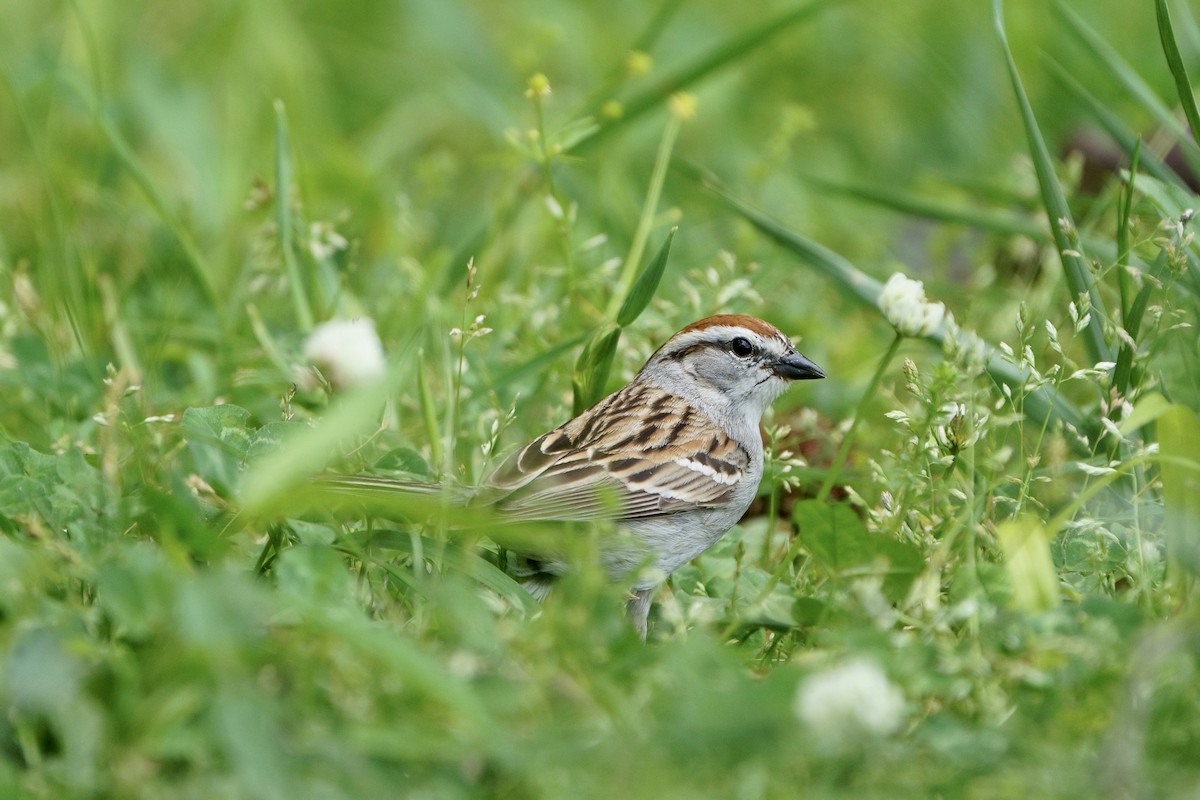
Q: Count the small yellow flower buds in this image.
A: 4